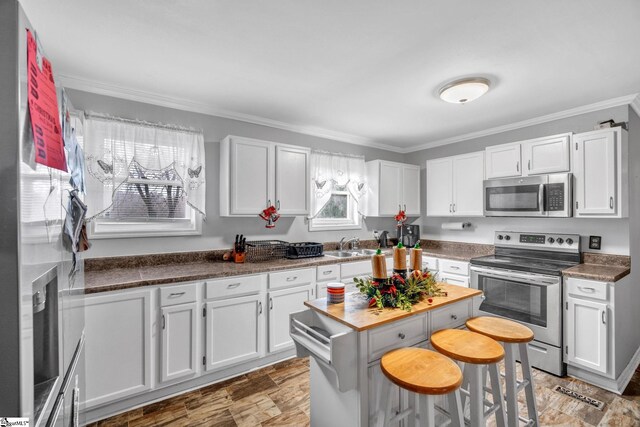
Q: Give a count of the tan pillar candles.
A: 3